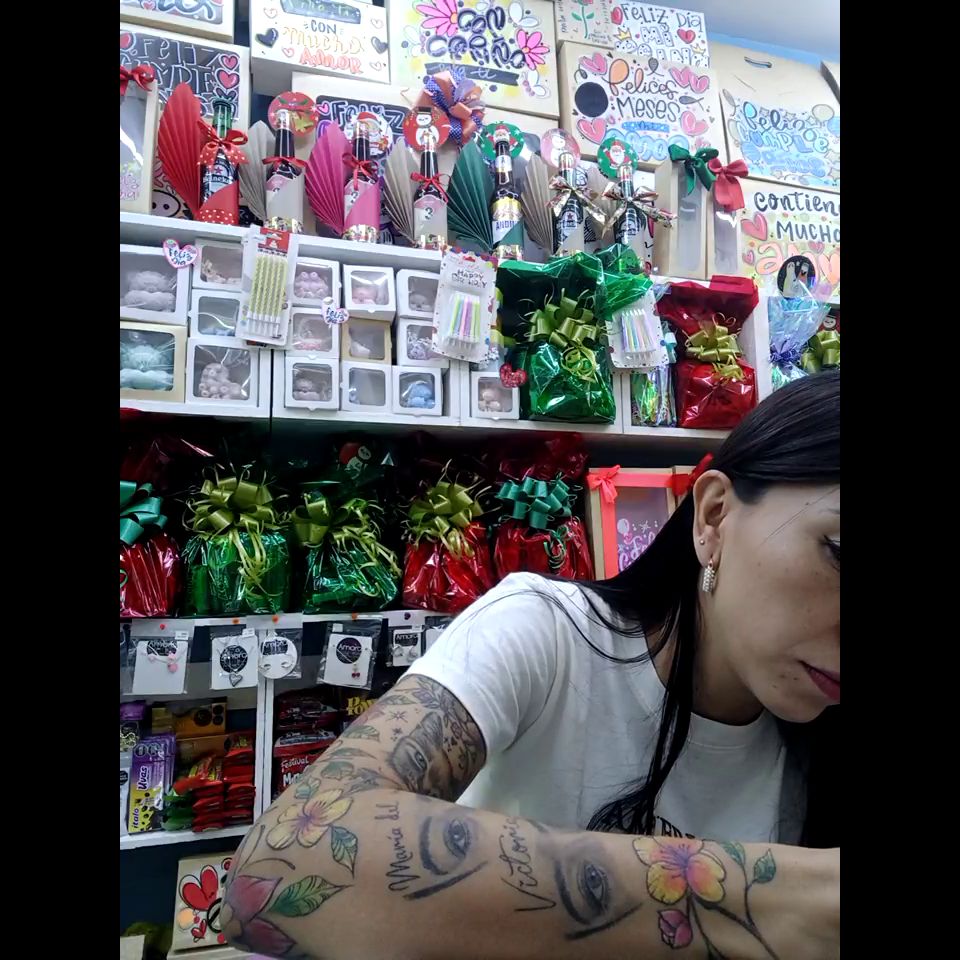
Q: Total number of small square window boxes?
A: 15